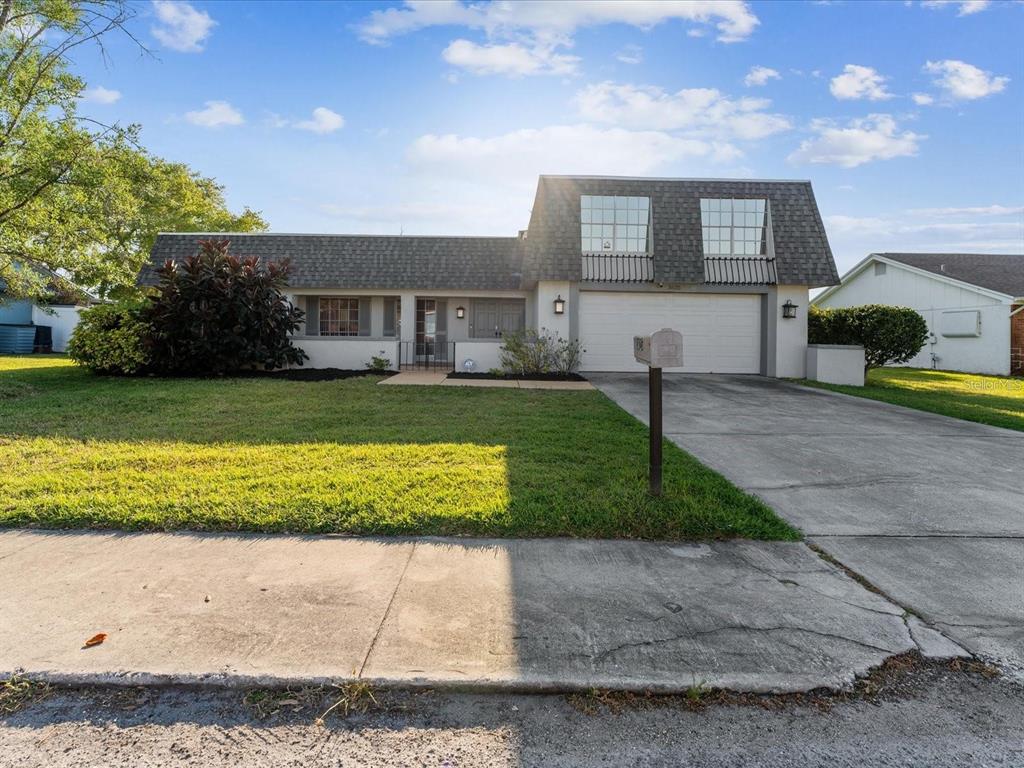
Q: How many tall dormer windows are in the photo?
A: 2